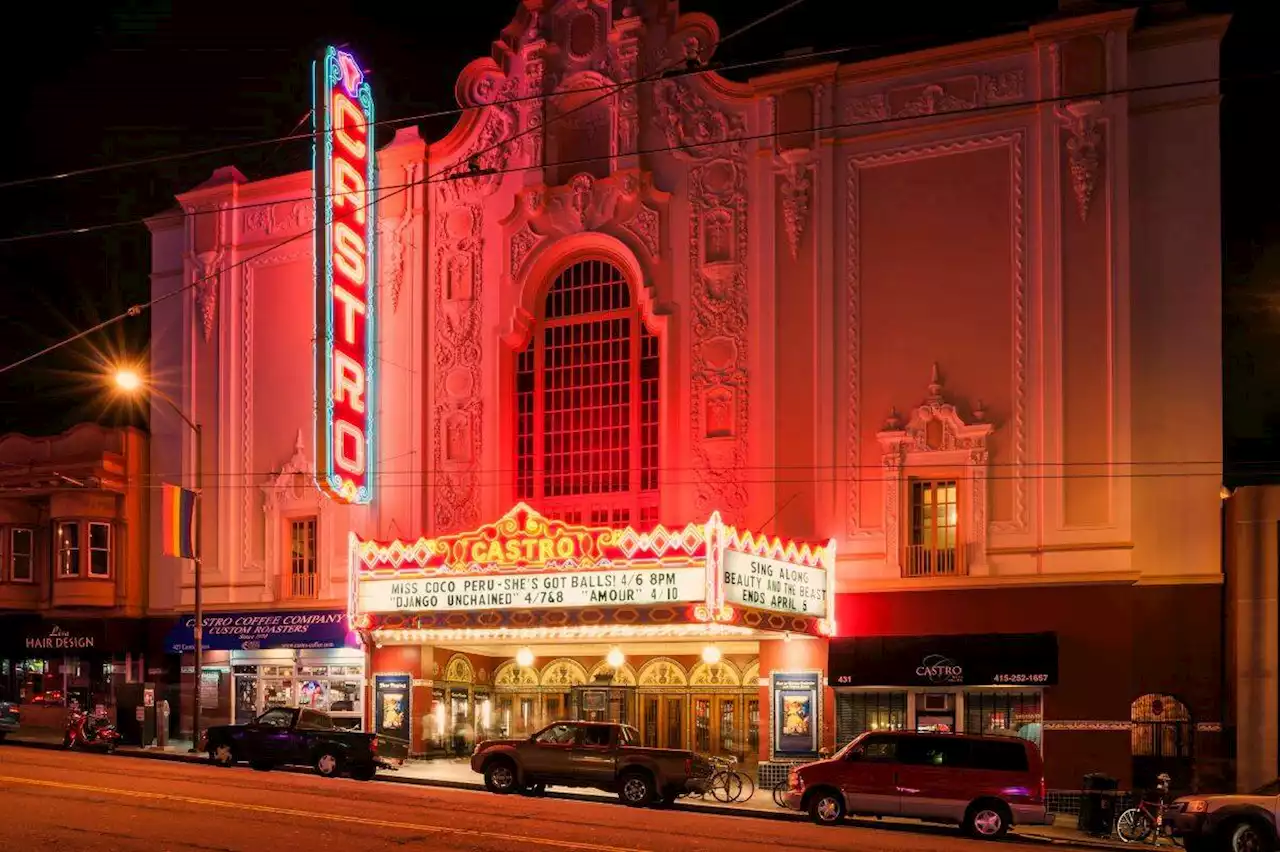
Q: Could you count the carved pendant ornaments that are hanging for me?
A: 4